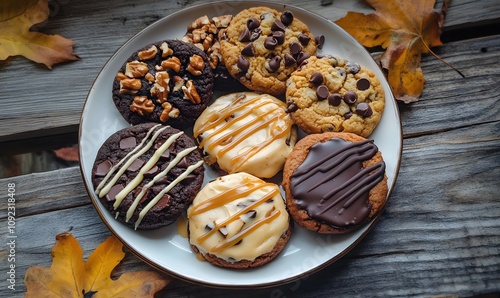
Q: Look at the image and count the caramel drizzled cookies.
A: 2